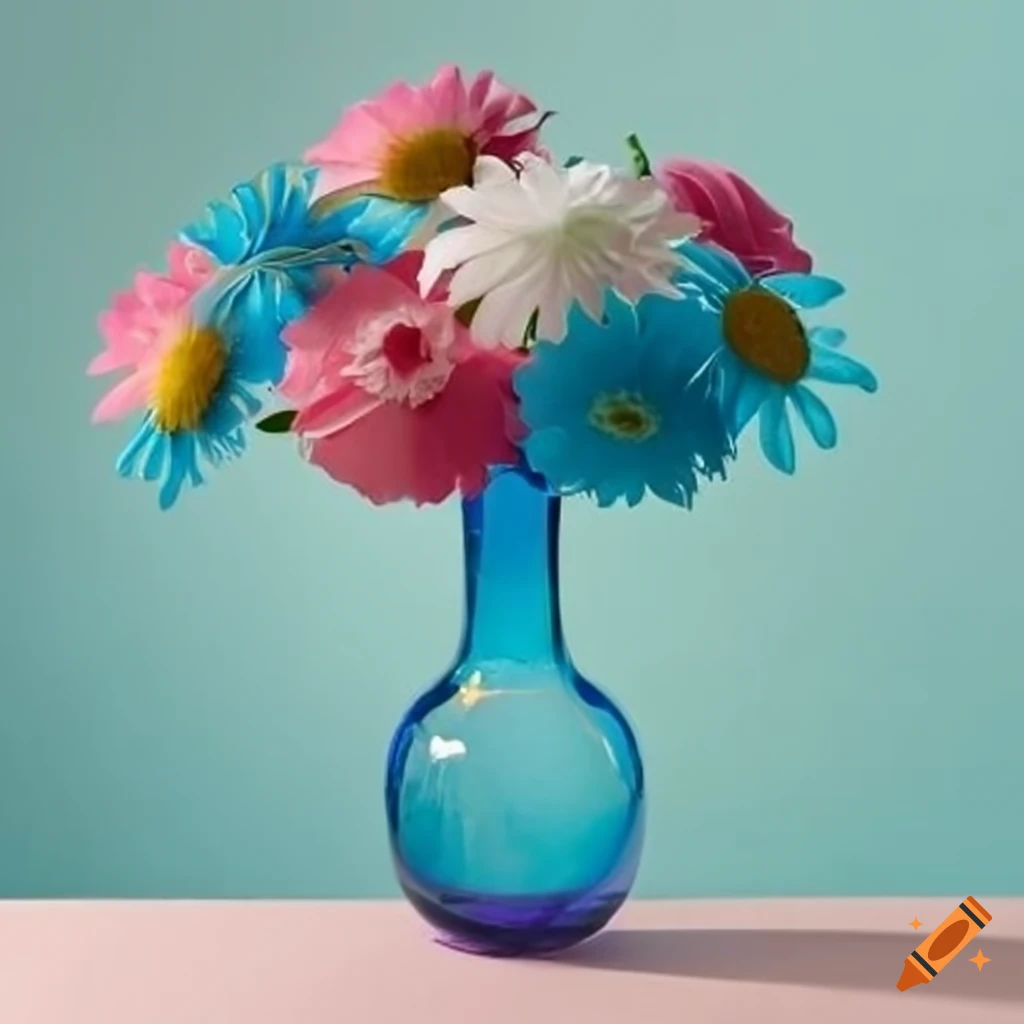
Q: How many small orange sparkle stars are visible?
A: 2